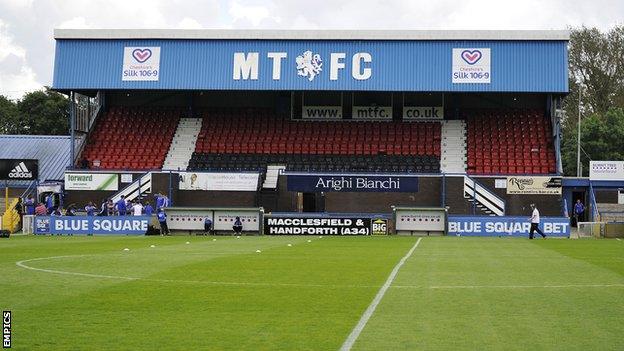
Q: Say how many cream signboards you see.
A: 1